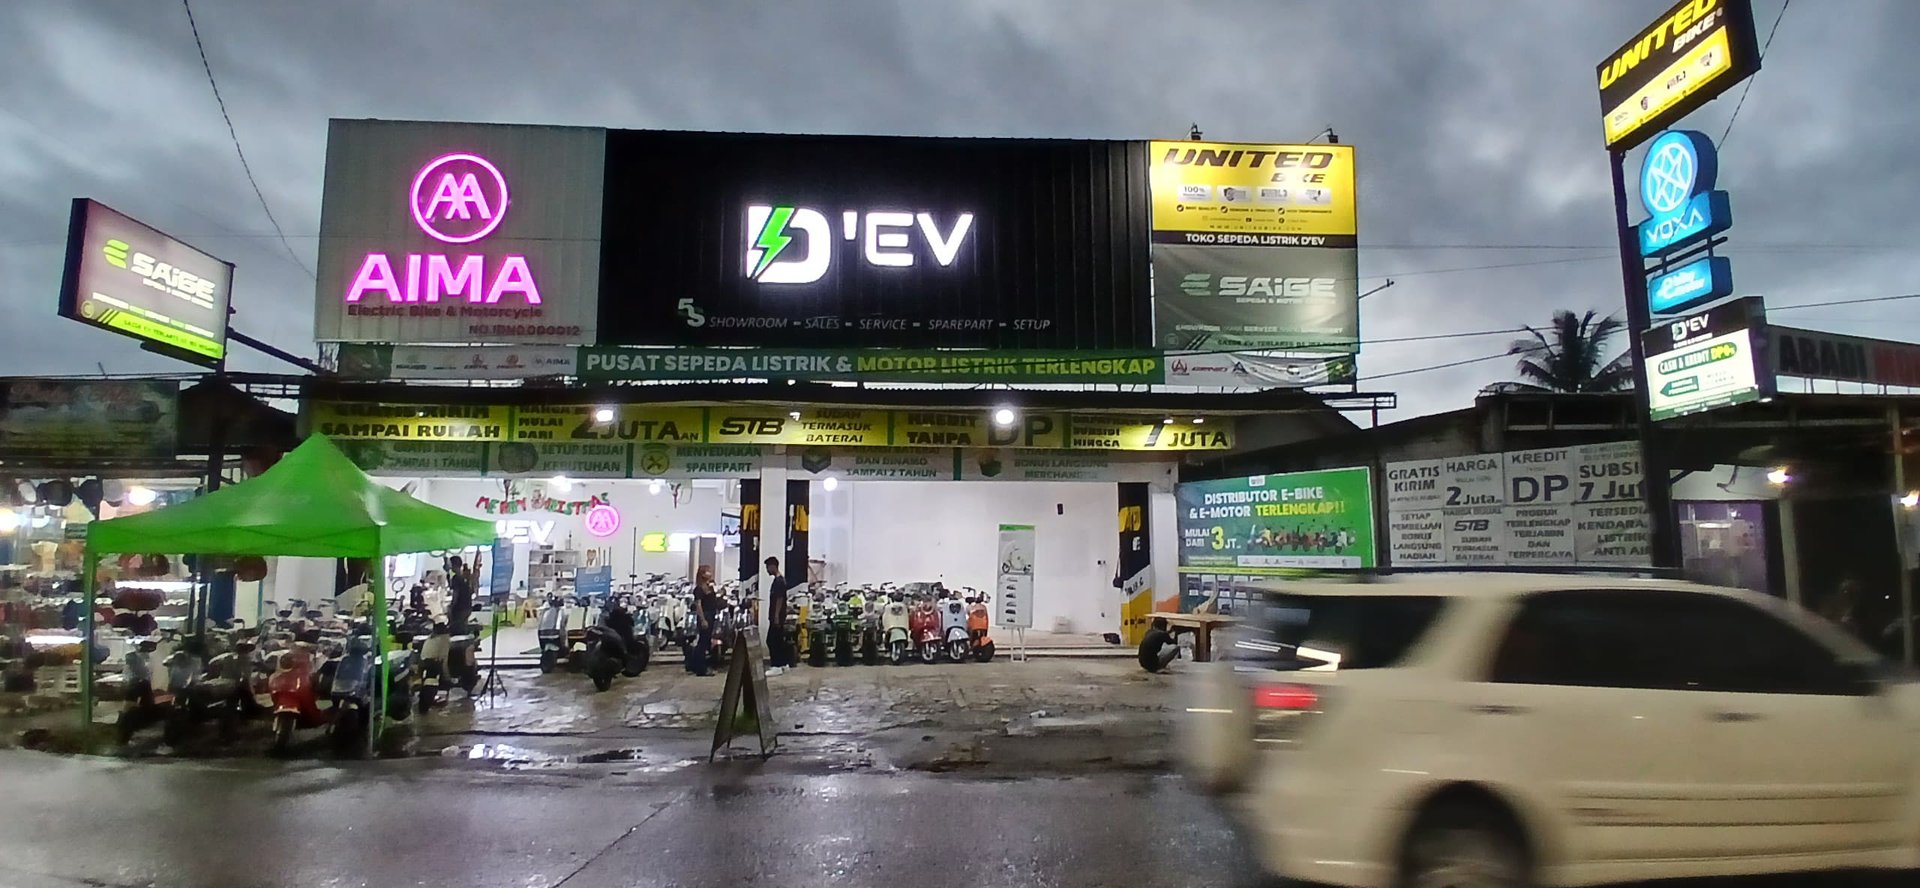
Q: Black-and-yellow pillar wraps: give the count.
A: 3